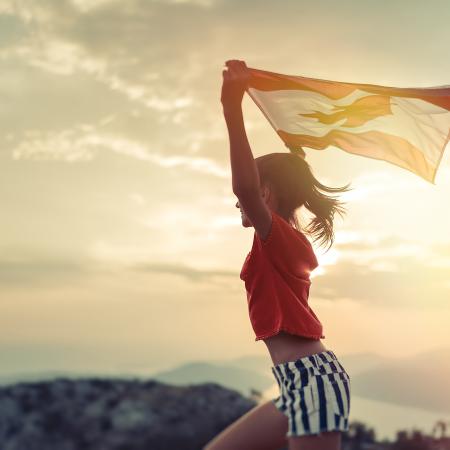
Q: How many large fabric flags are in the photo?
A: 1